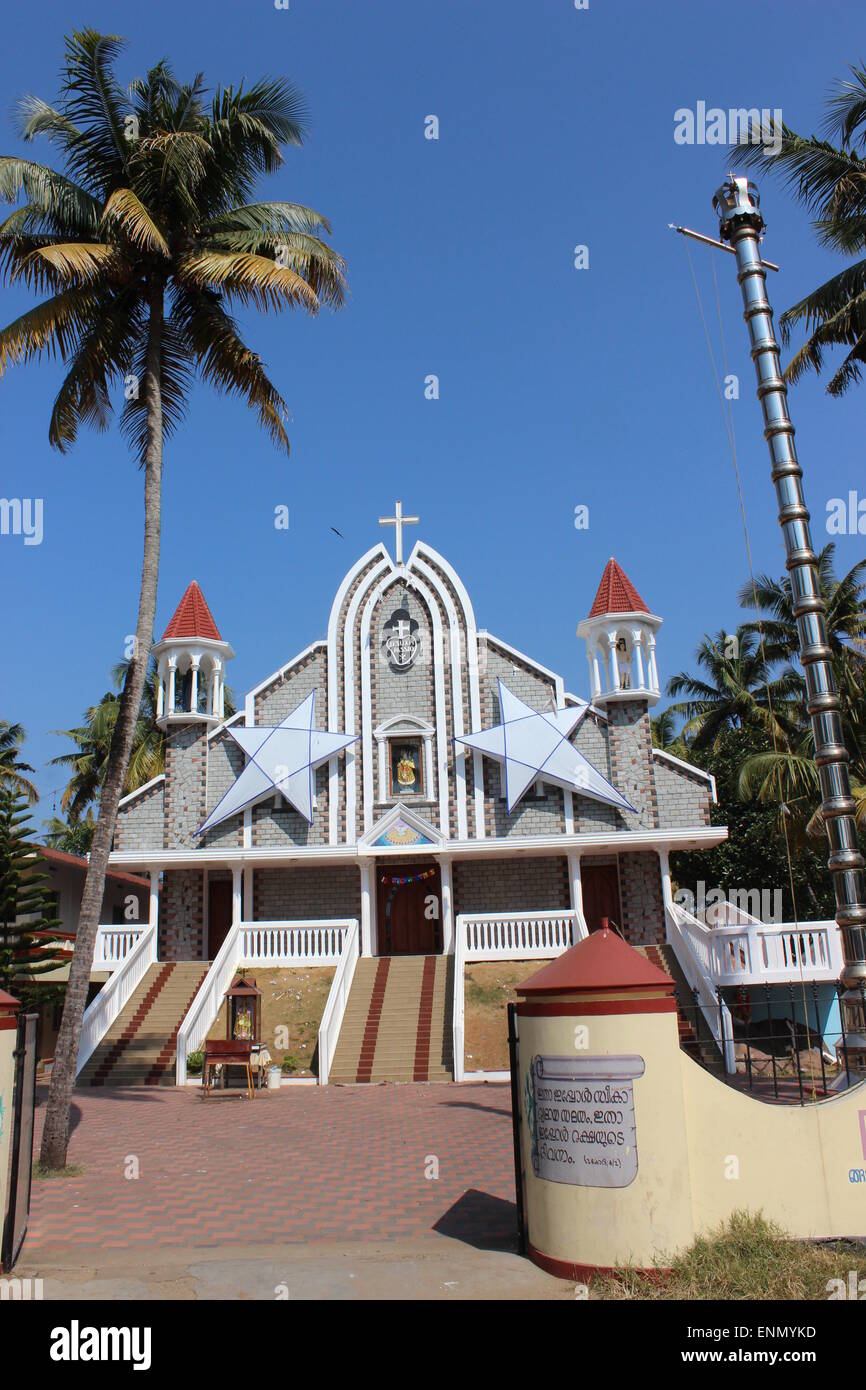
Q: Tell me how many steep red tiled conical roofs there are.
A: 2